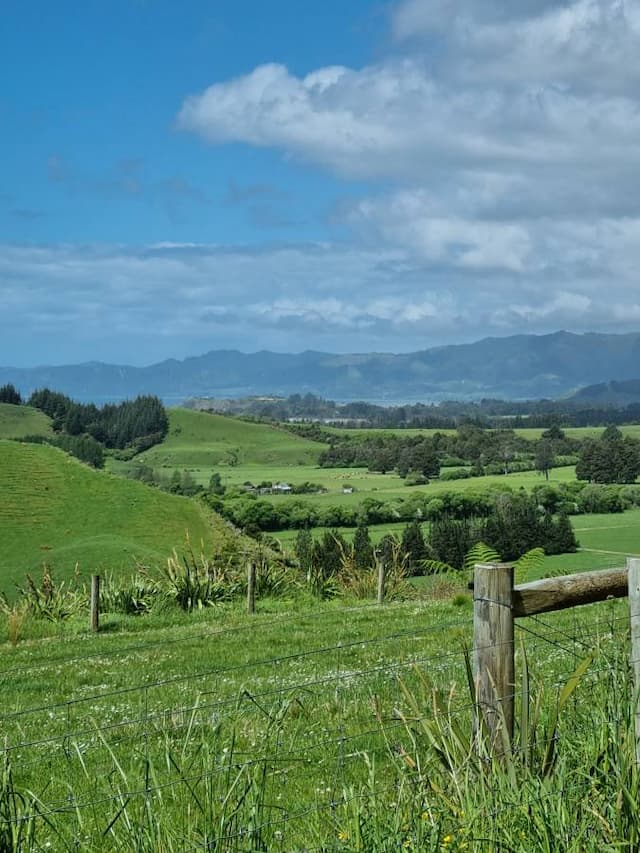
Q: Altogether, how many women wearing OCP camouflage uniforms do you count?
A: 0